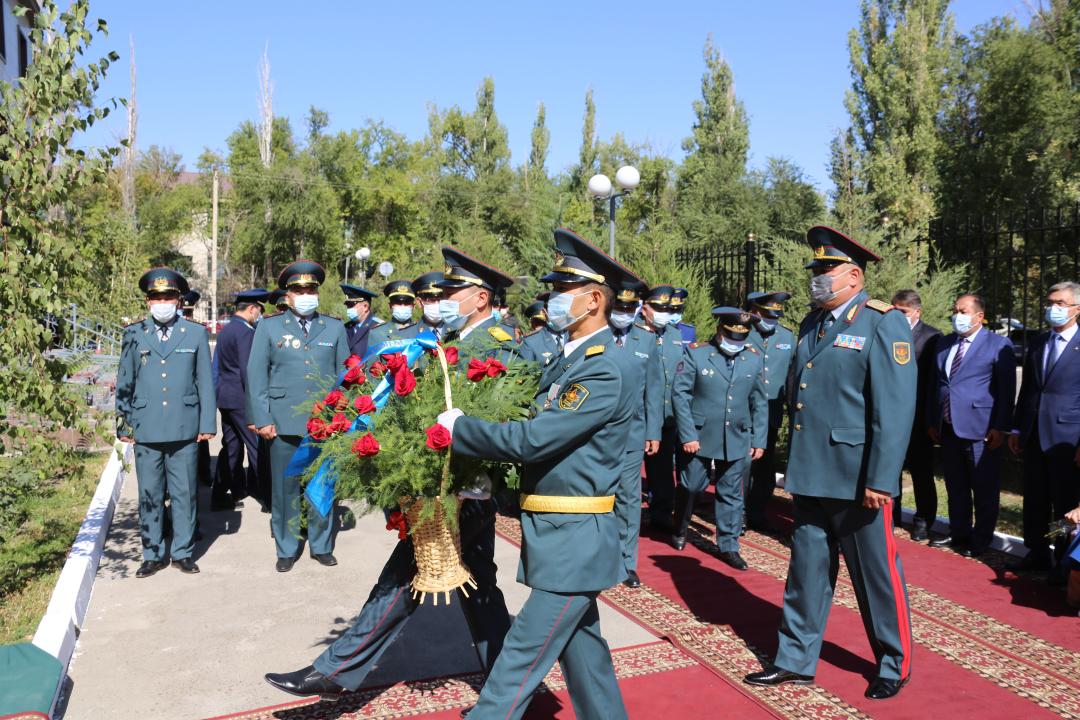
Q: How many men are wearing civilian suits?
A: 3